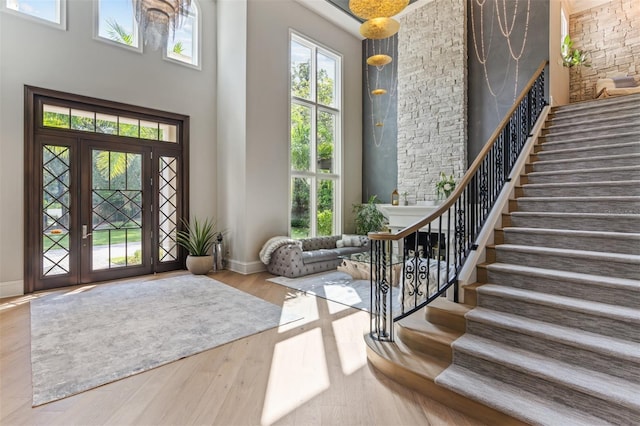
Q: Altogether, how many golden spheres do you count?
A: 5